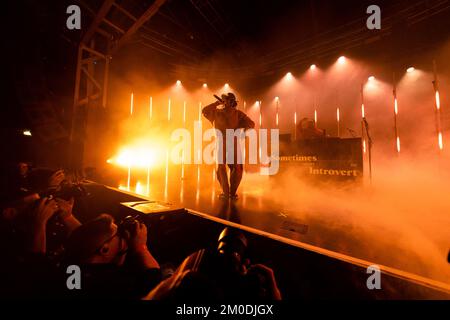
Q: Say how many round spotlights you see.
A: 10